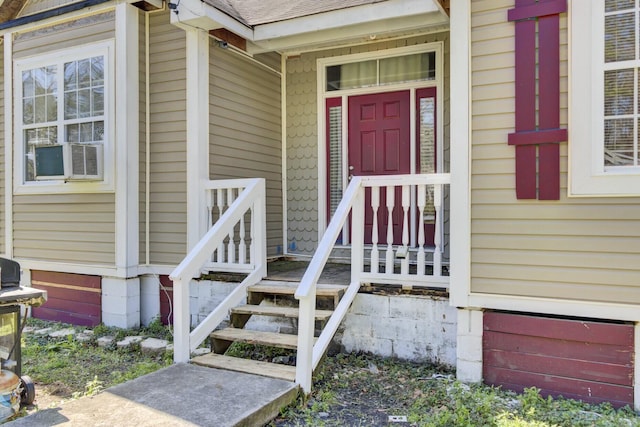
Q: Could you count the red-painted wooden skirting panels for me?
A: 3